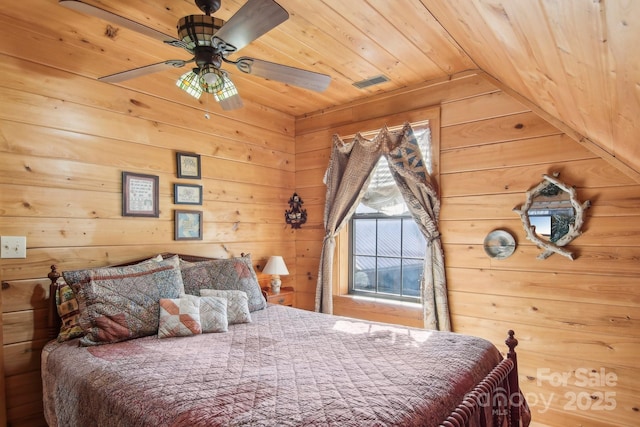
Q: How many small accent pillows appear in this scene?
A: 3